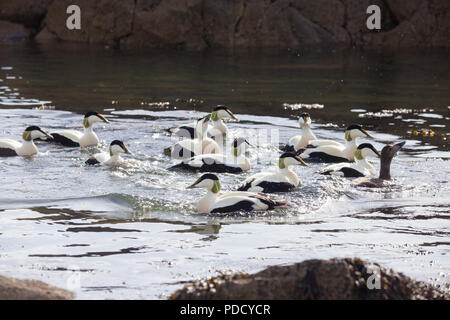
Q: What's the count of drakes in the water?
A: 11